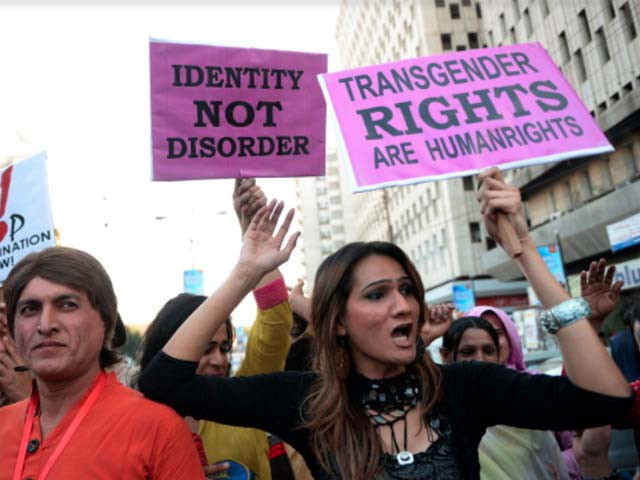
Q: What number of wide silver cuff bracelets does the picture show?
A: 1